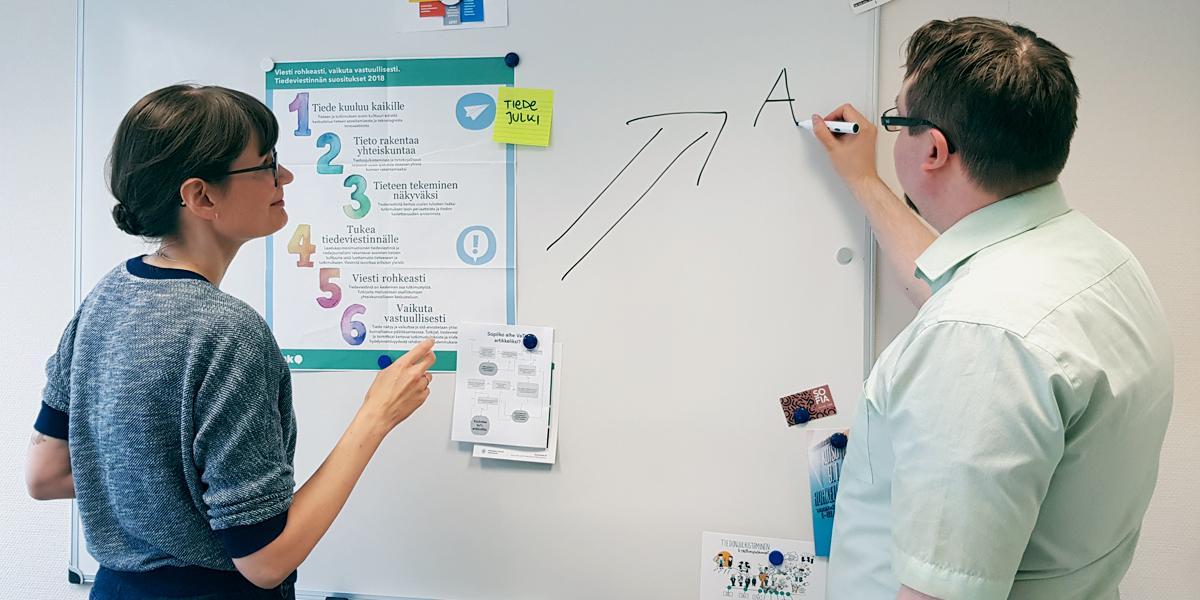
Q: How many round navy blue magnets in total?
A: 6